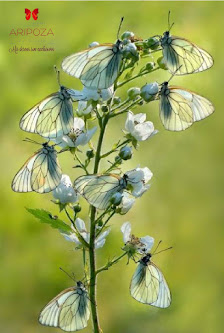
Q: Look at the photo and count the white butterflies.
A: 8